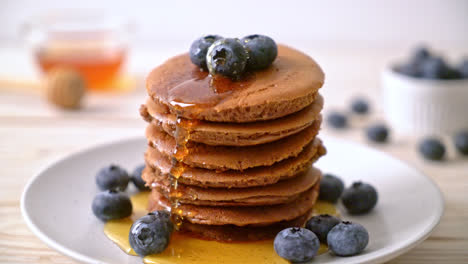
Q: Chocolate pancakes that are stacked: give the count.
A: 7